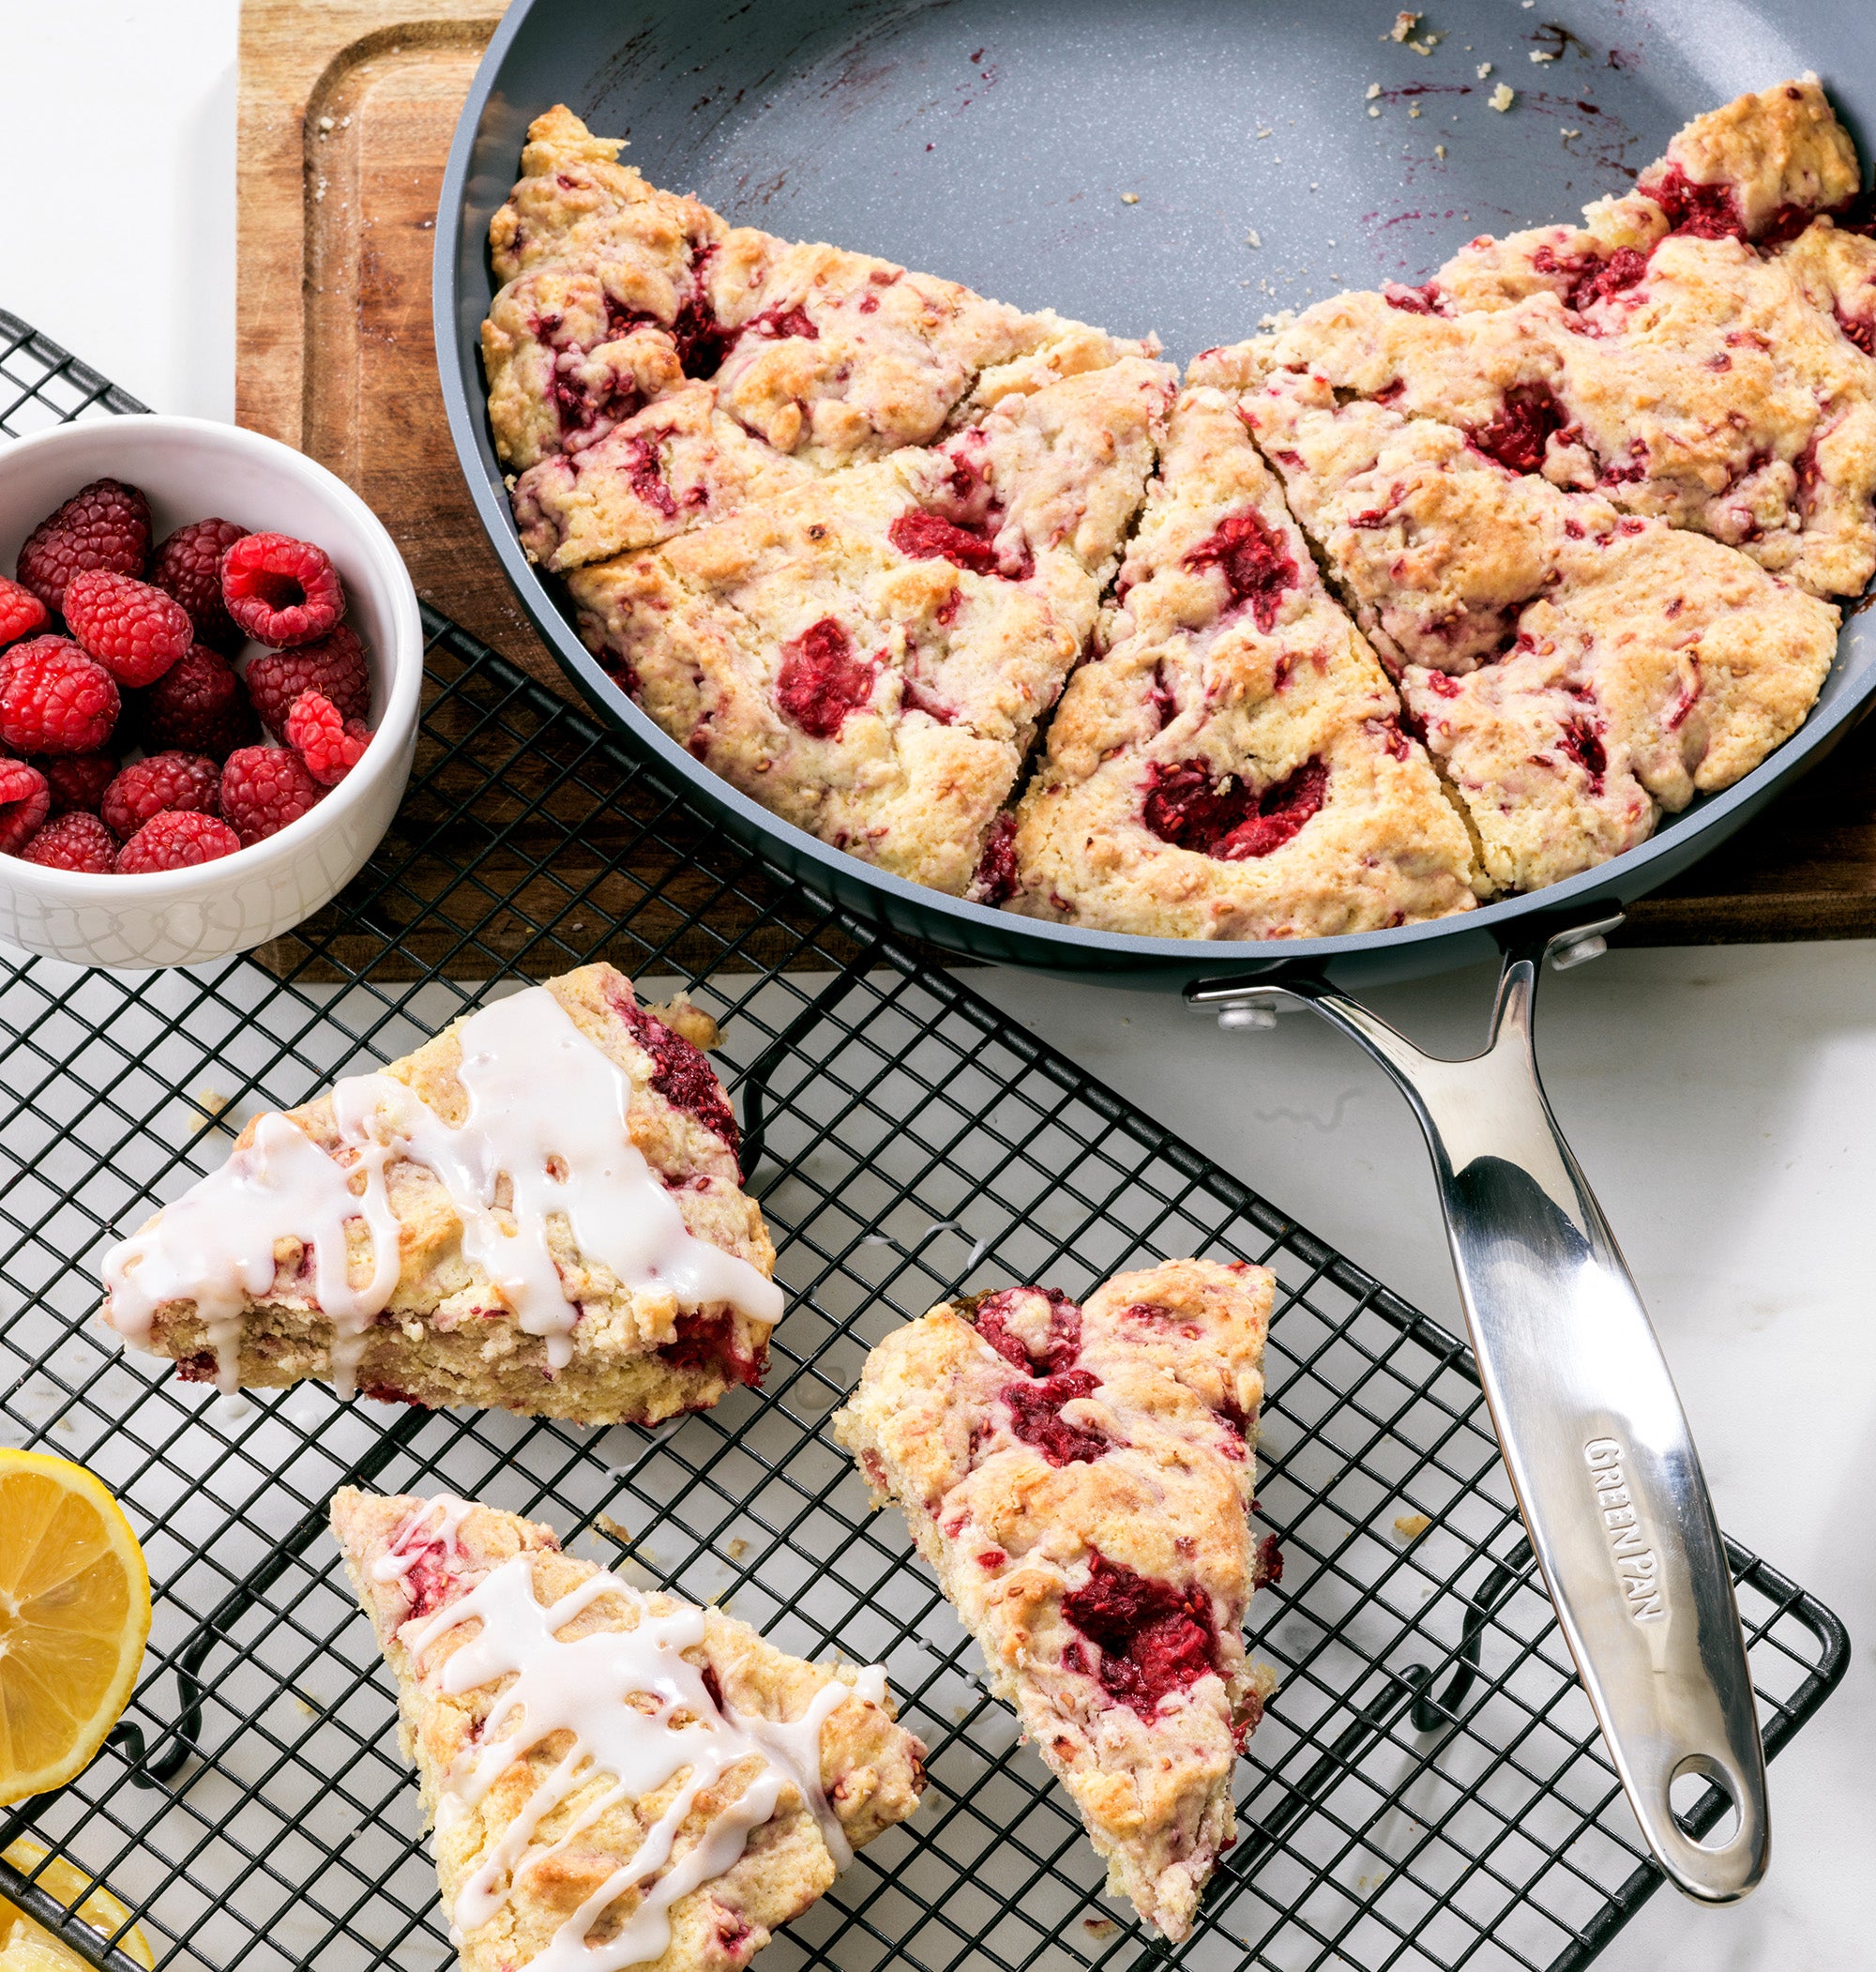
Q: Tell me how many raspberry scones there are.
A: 8